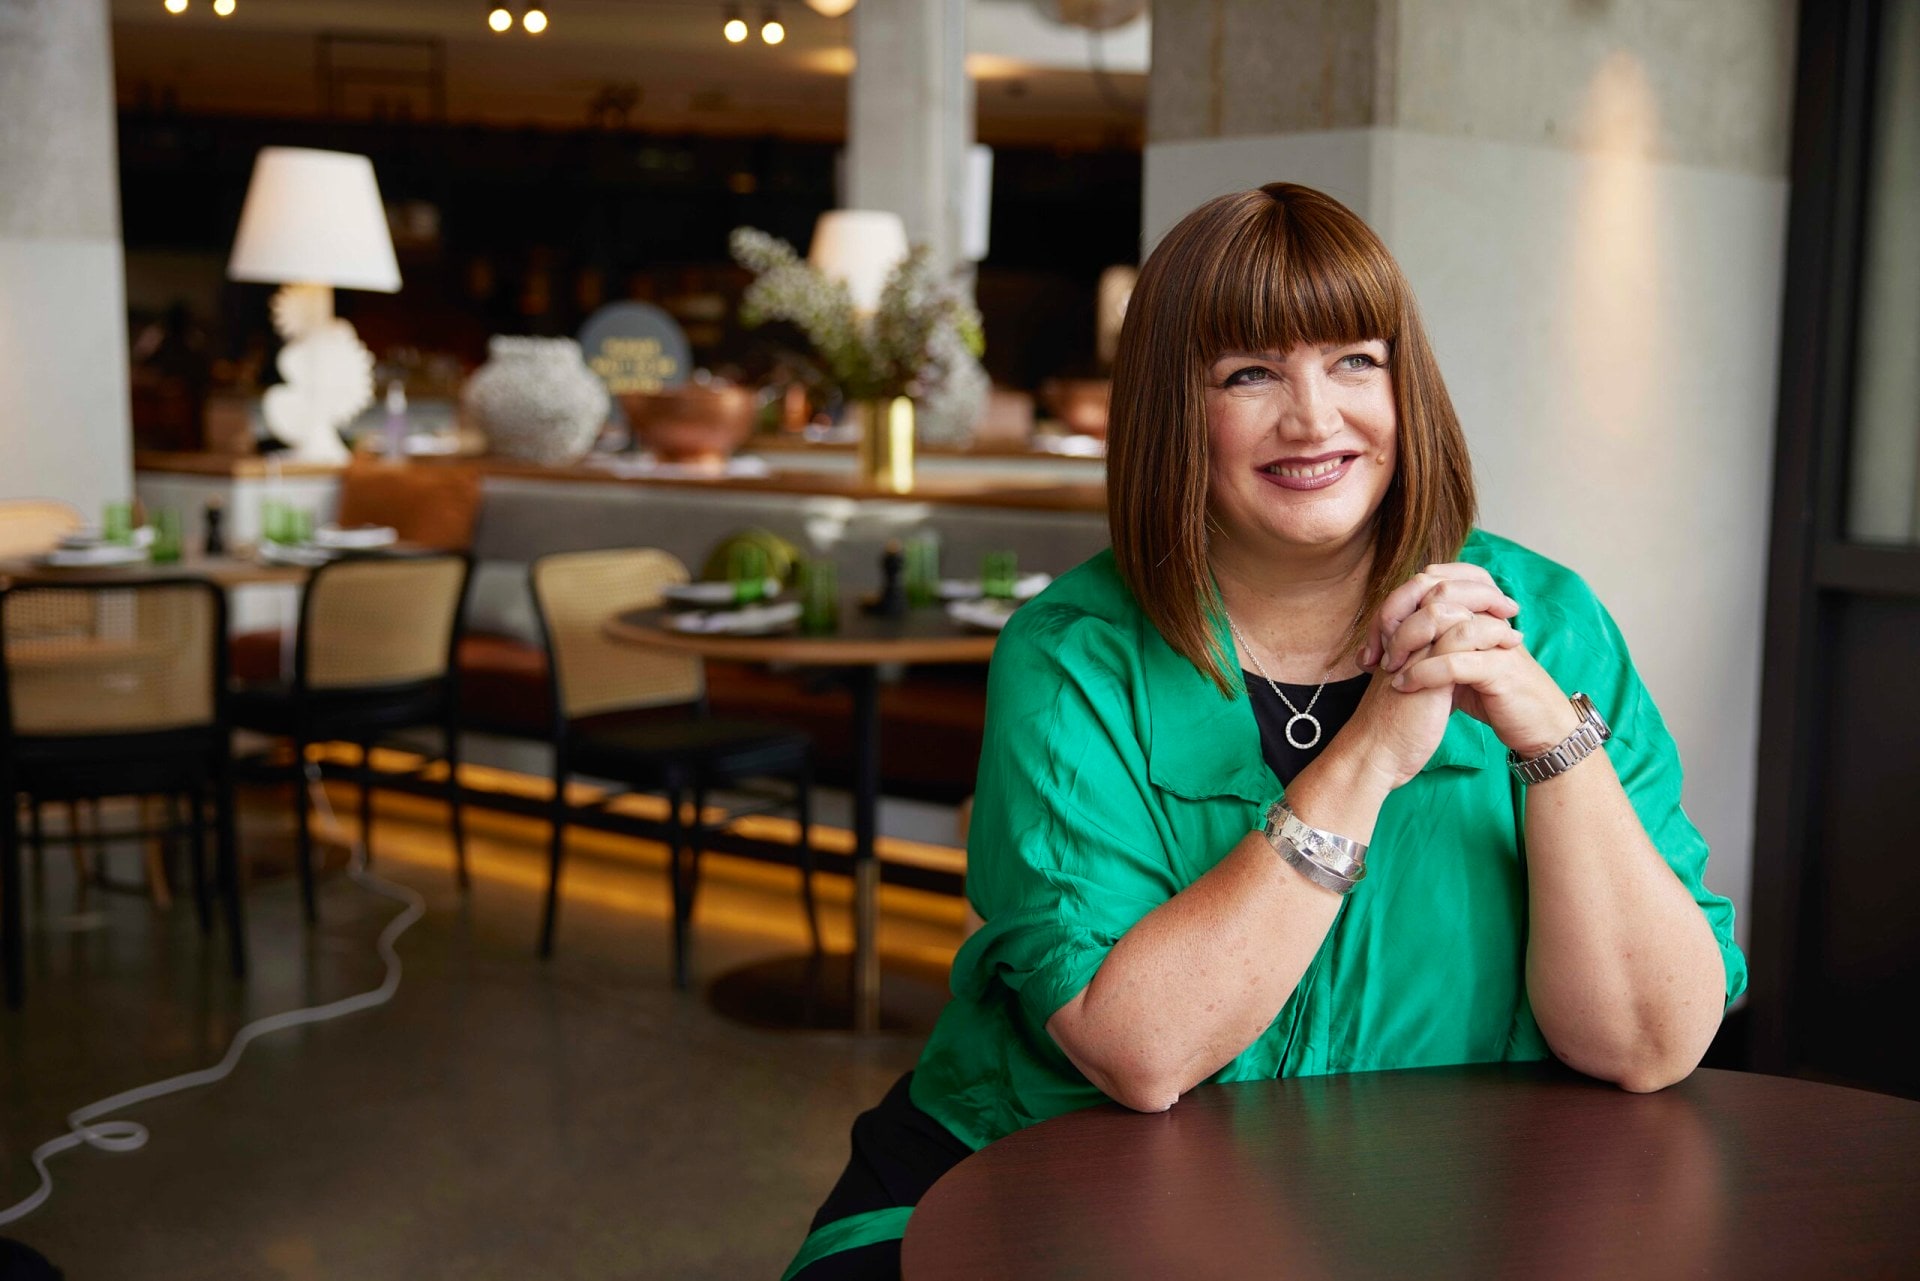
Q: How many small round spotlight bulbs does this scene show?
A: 6